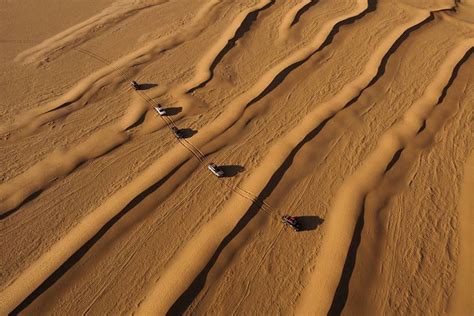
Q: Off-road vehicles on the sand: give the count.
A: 5